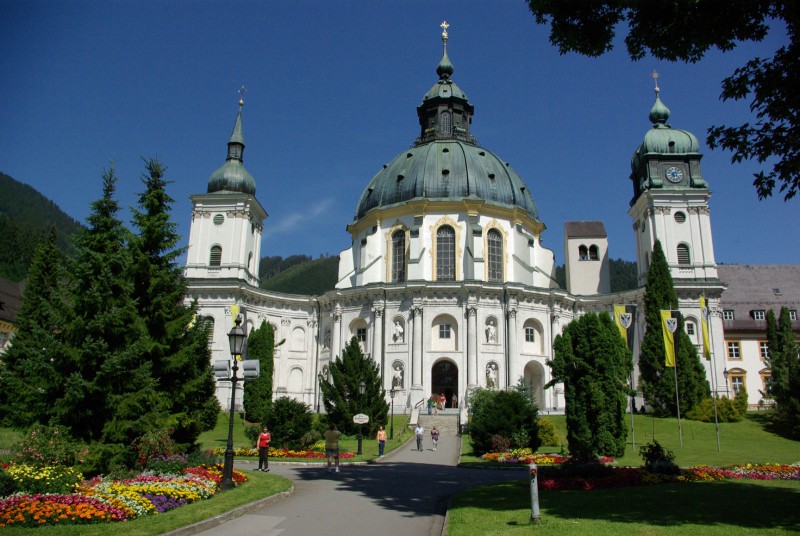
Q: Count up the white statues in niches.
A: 4